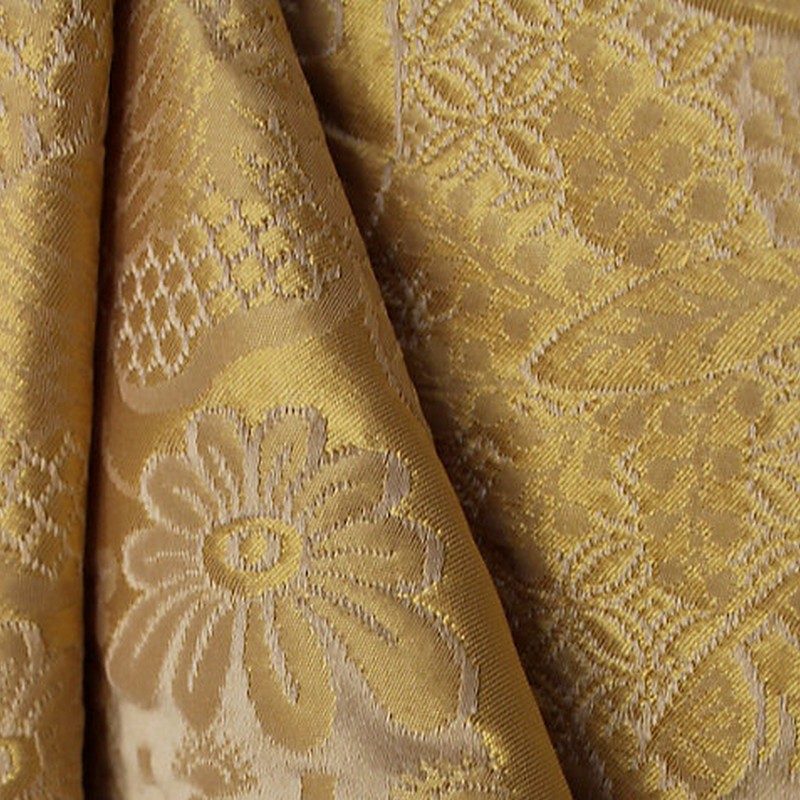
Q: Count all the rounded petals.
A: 10